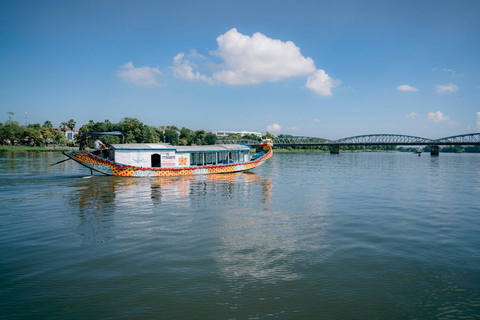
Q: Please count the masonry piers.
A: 2